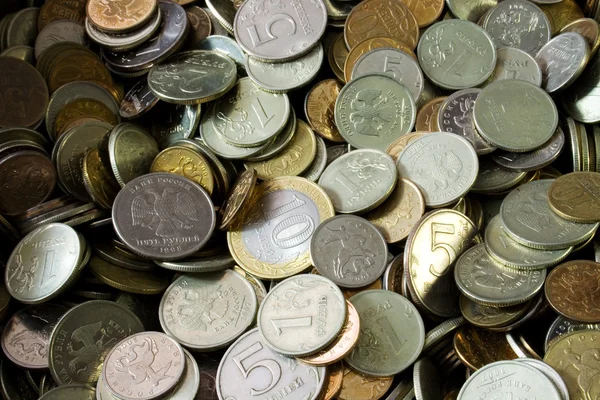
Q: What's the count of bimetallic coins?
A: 1